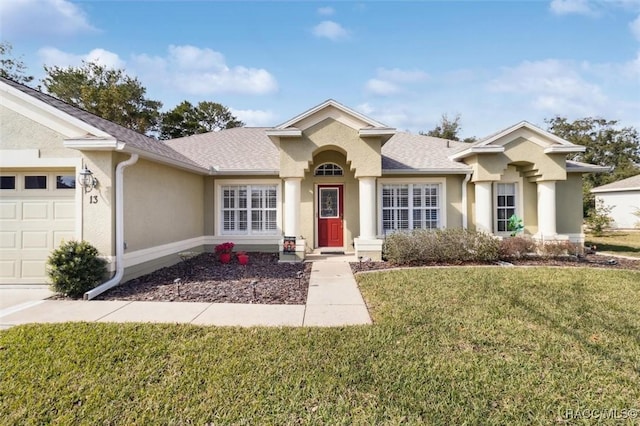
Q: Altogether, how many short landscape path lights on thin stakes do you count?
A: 4